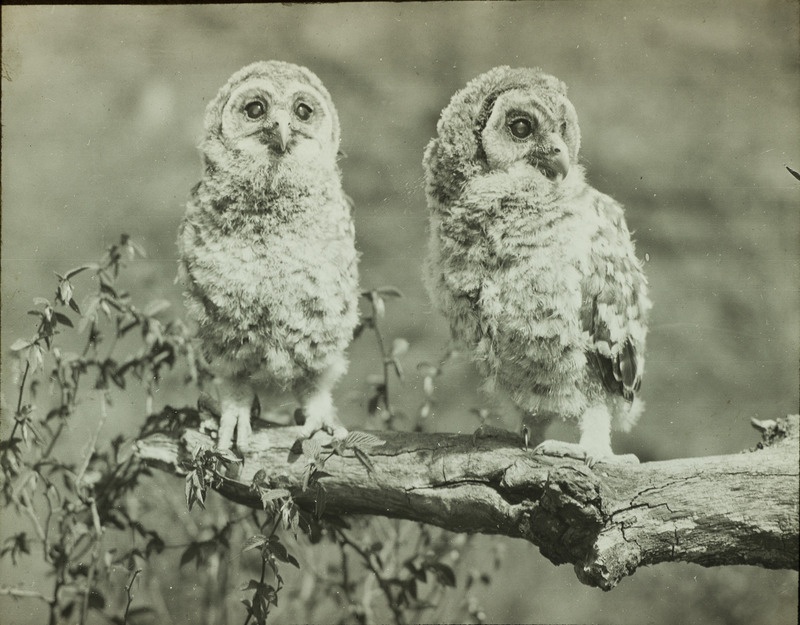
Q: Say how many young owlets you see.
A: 2